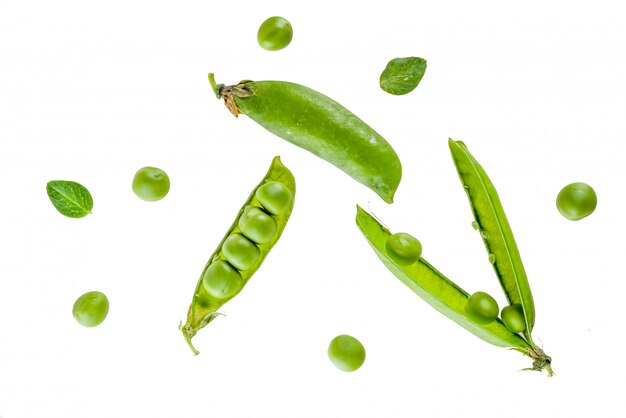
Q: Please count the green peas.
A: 12